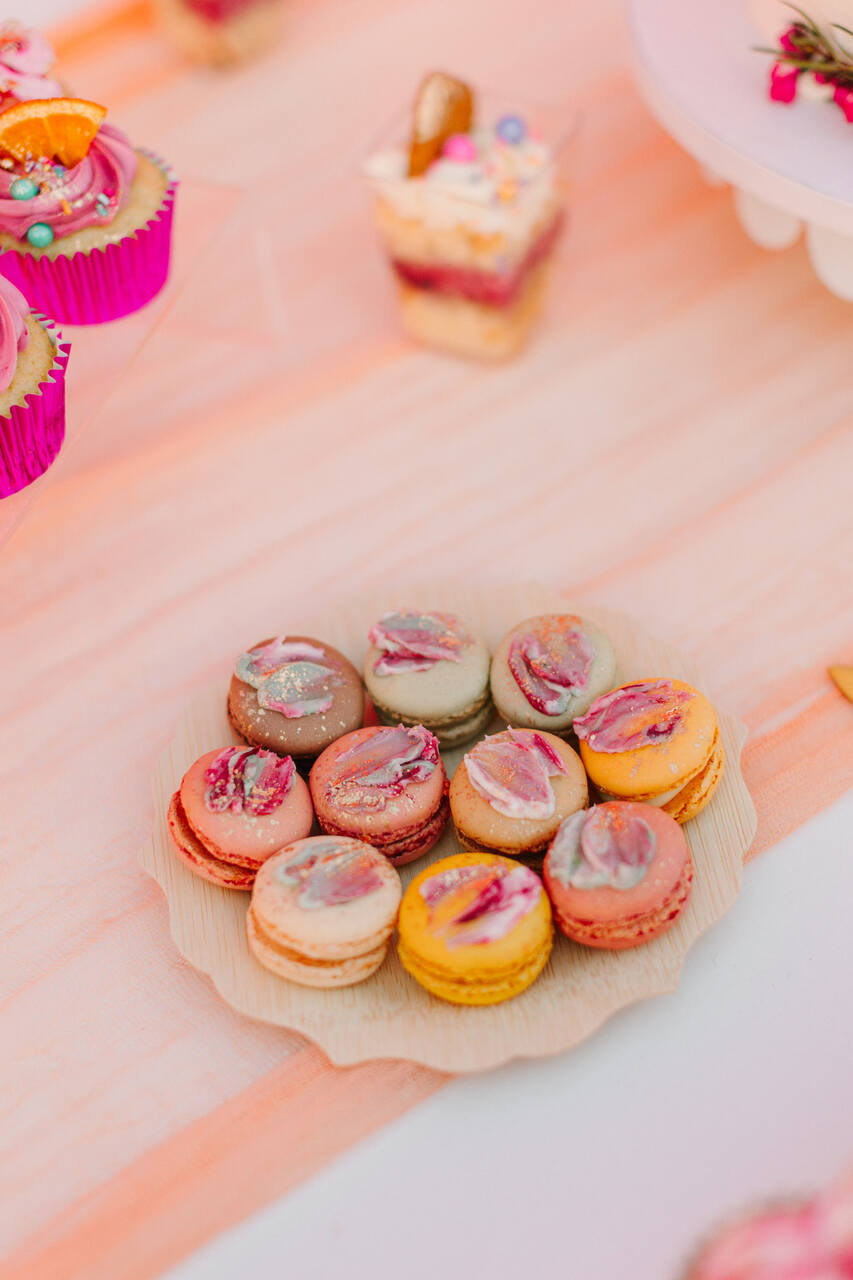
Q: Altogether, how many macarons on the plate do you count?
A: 10